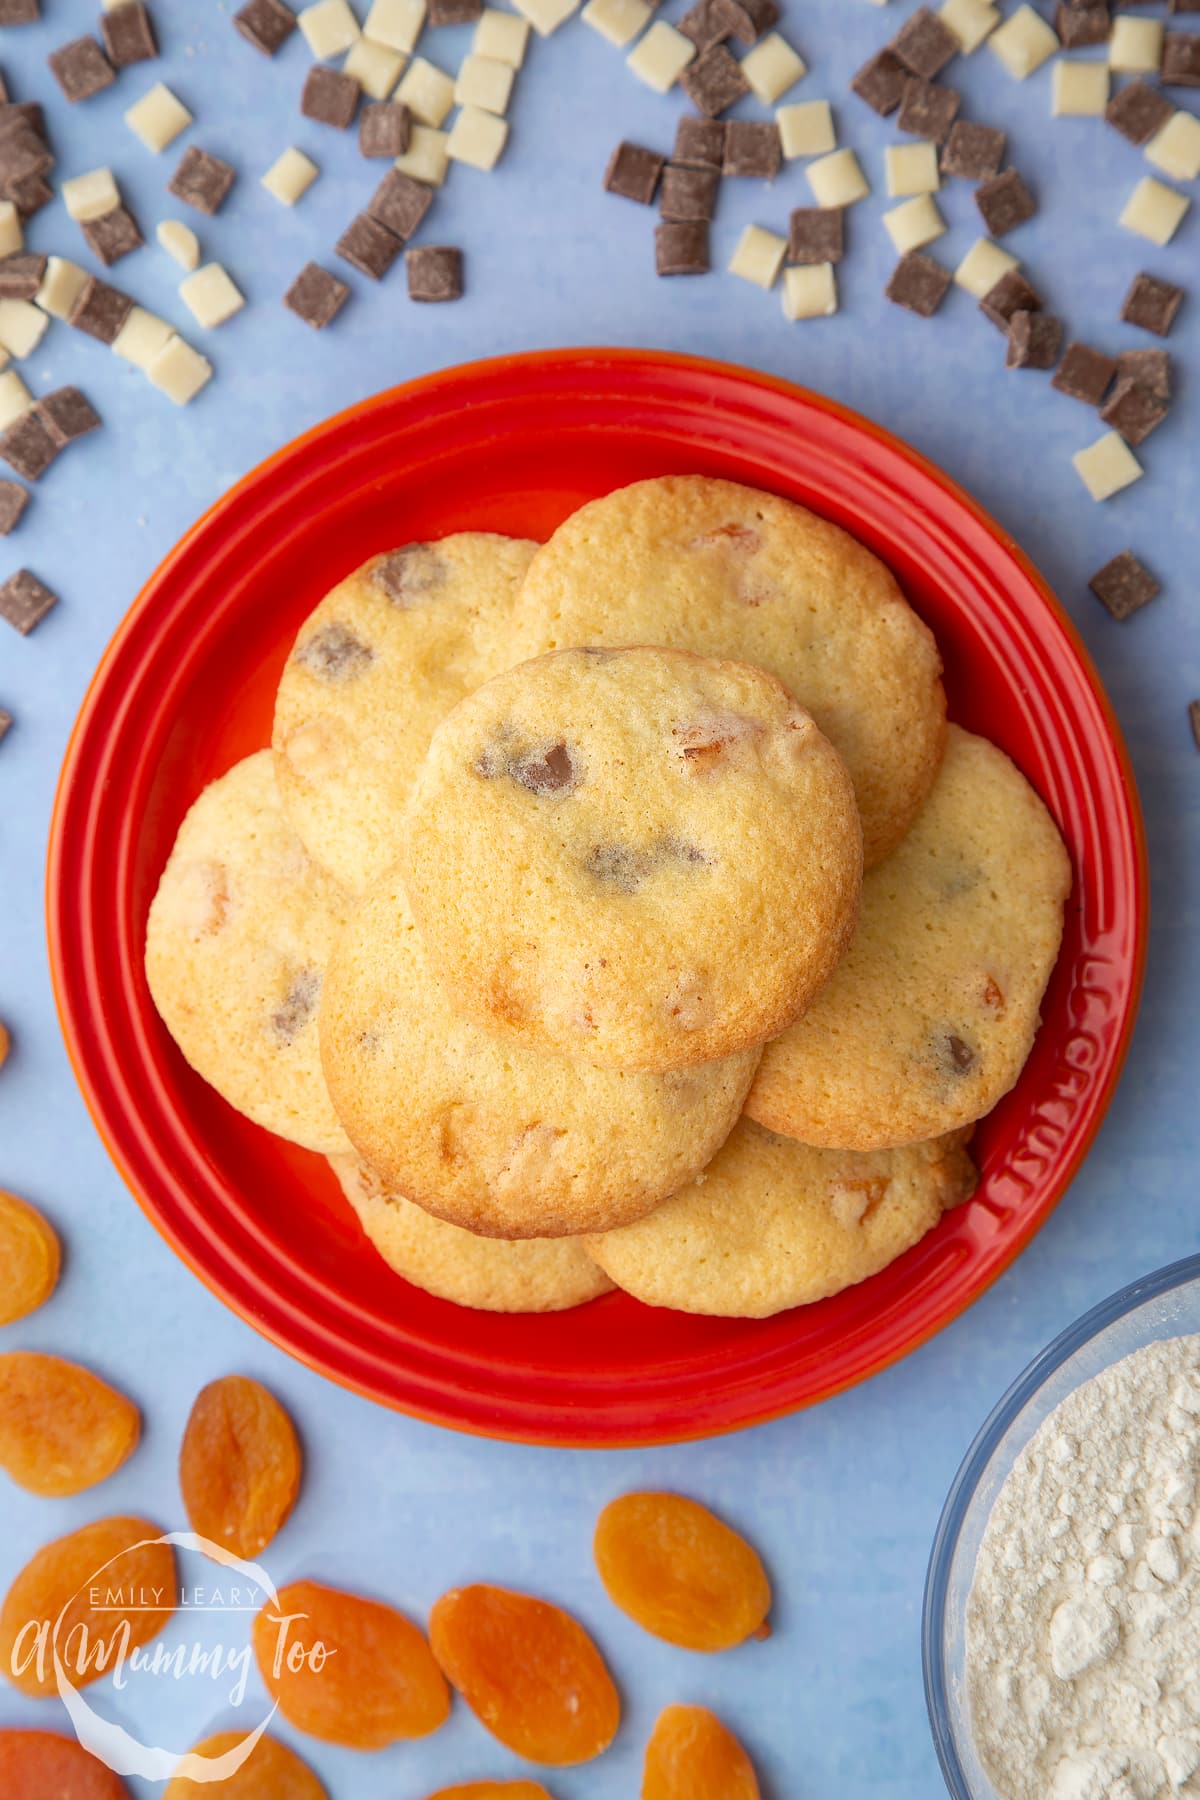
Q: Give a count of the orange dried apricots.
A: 12